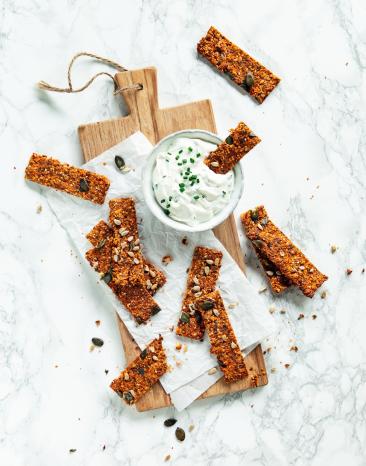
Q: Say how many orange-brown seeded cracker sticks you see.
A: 11